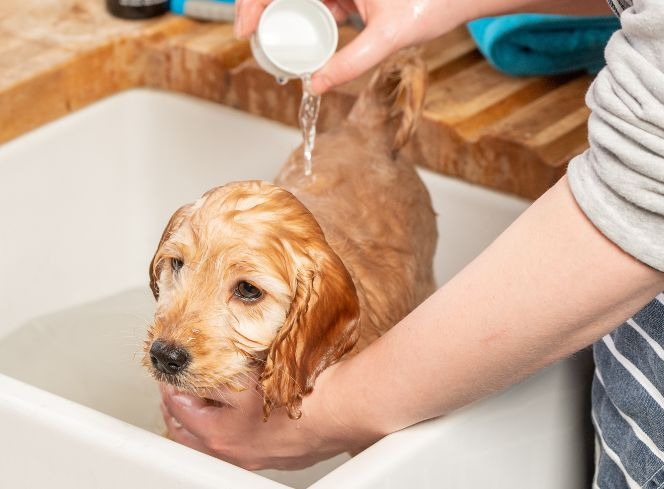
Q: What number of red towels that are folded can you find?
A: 0